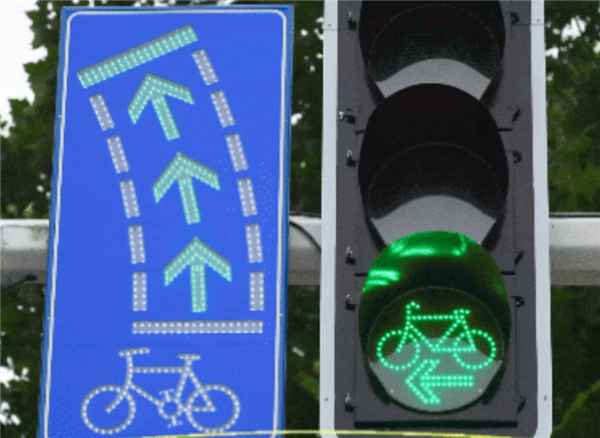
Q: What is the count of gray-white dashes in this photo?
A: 11